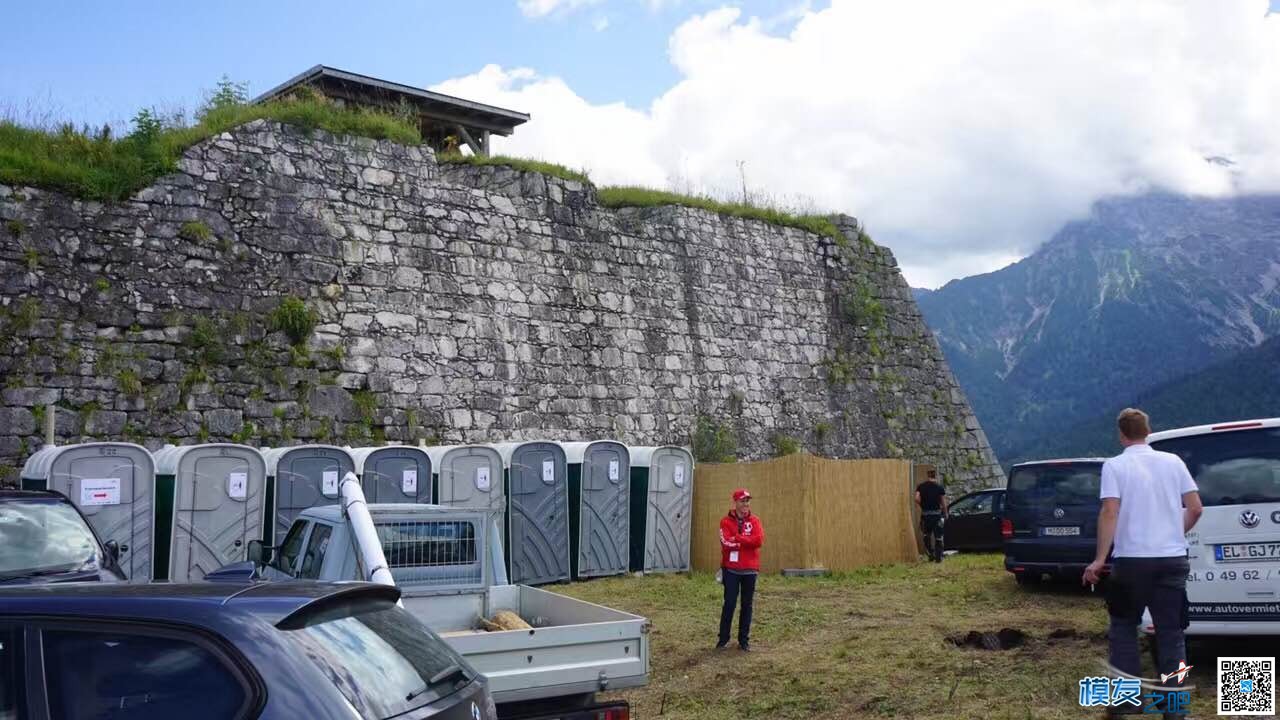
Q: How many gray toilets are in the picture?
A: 8